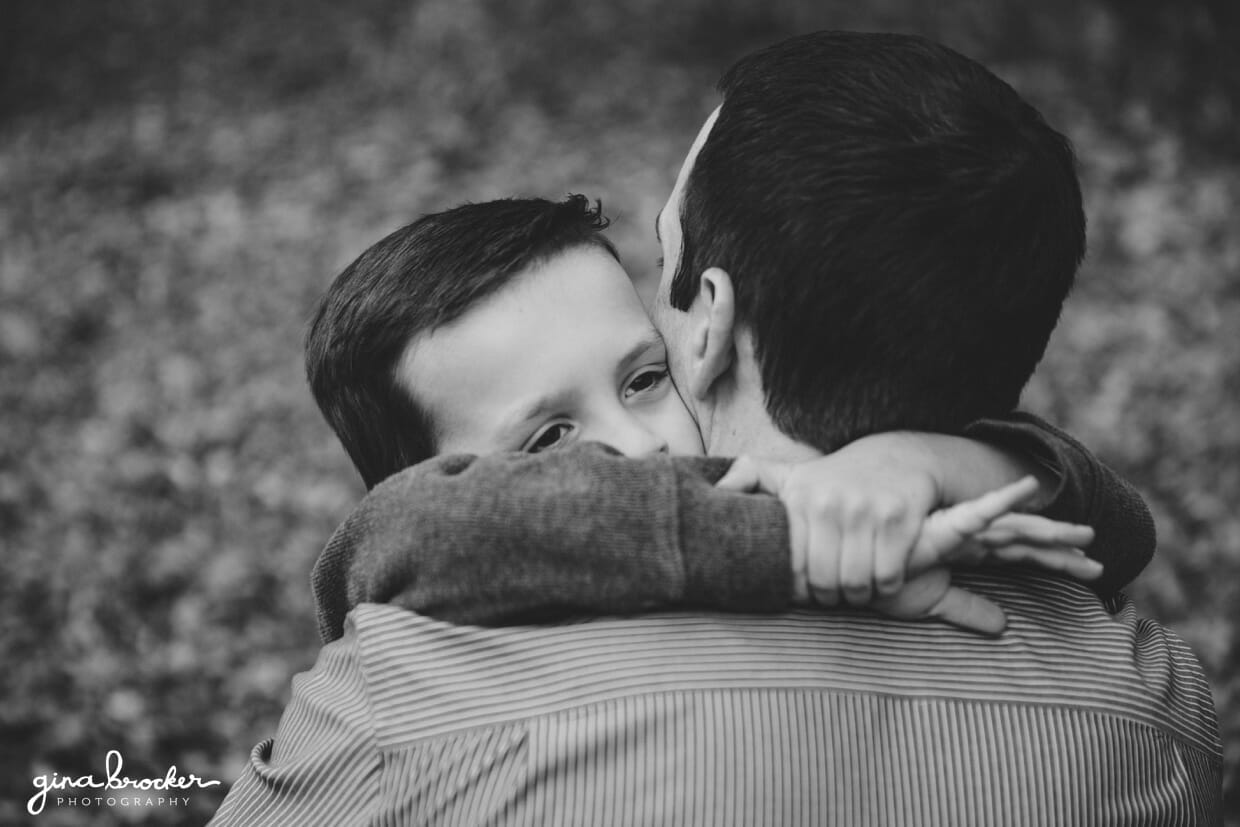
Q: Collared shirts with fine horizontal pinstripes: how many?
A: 1